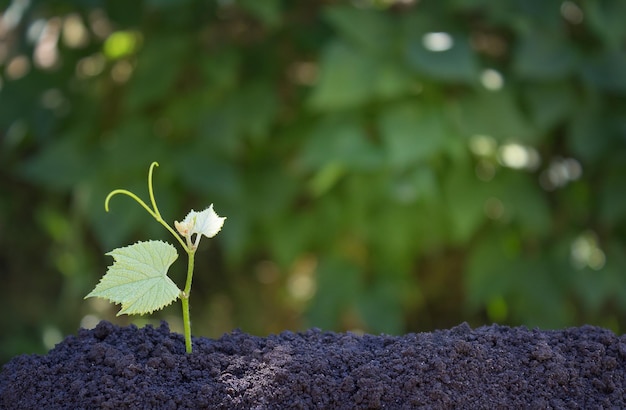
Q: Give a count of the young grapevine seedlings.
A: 1